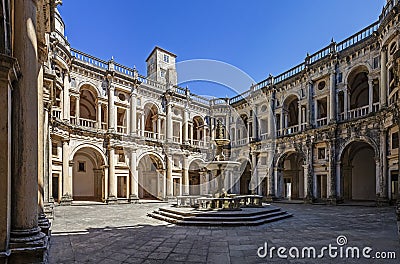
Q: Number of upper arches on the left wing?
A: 3